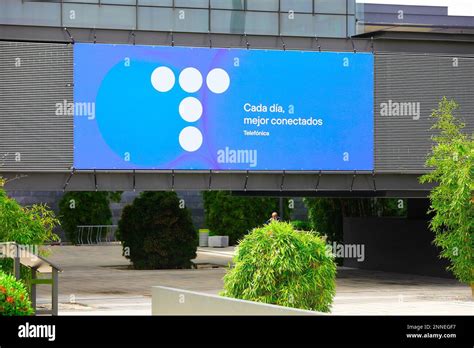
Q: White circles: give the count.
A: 5